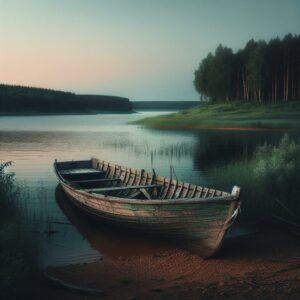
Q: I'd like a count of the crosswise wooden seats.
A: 3